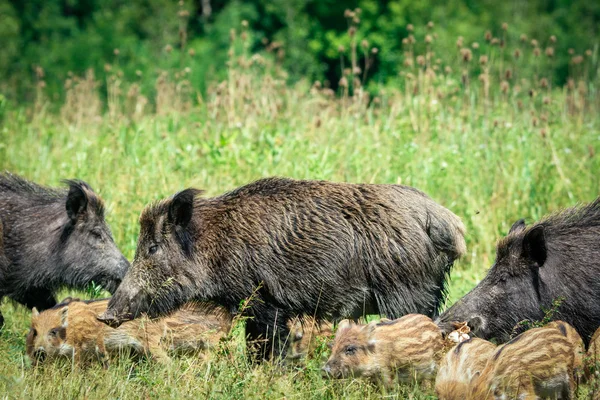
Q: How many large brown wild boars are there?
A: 3